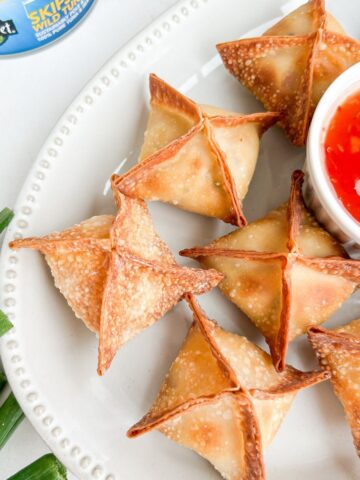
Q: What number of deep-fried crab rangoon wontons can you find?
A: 6